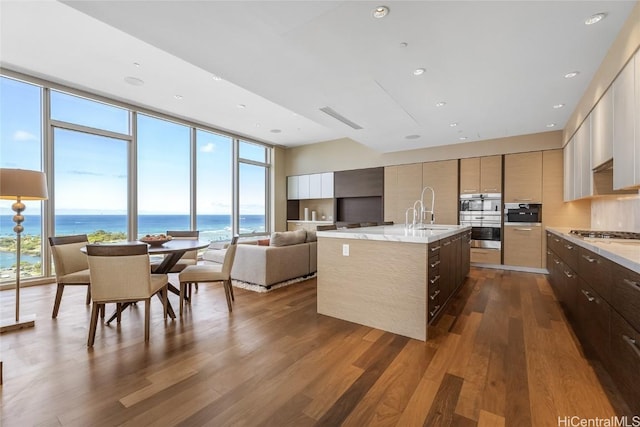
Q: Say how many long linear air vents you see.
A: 1